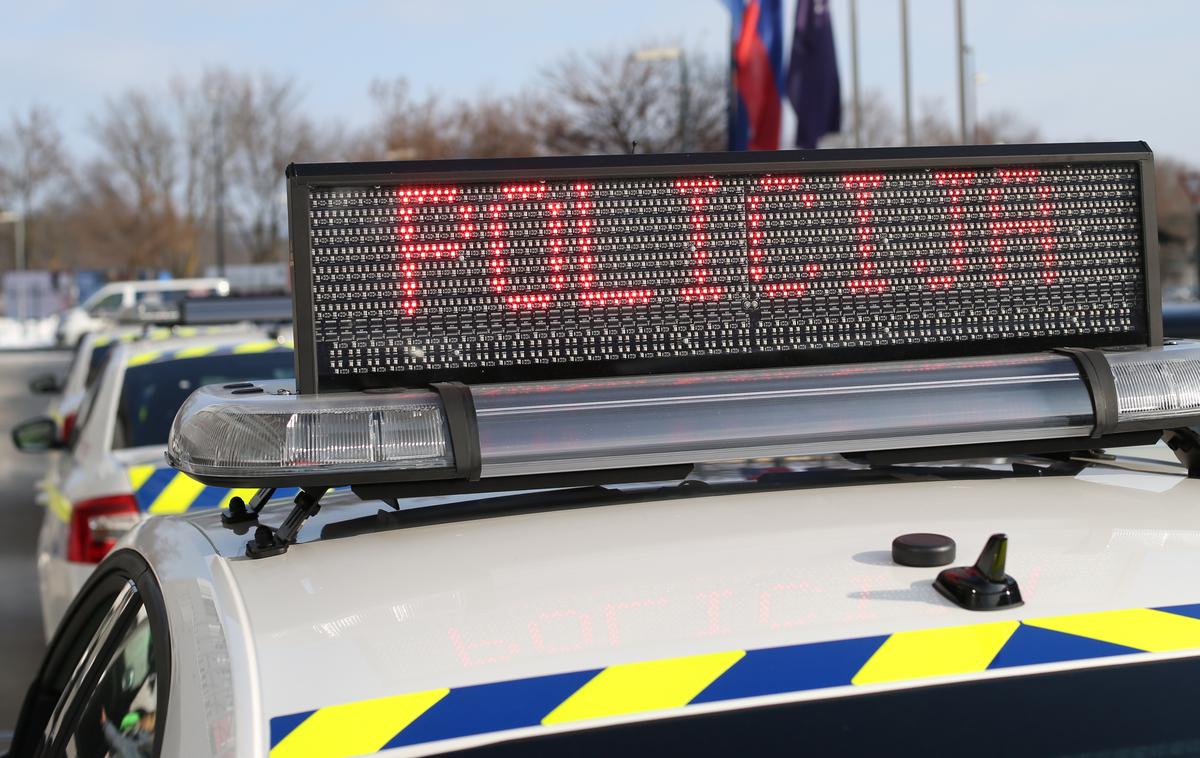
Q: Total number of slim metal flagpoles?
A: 3